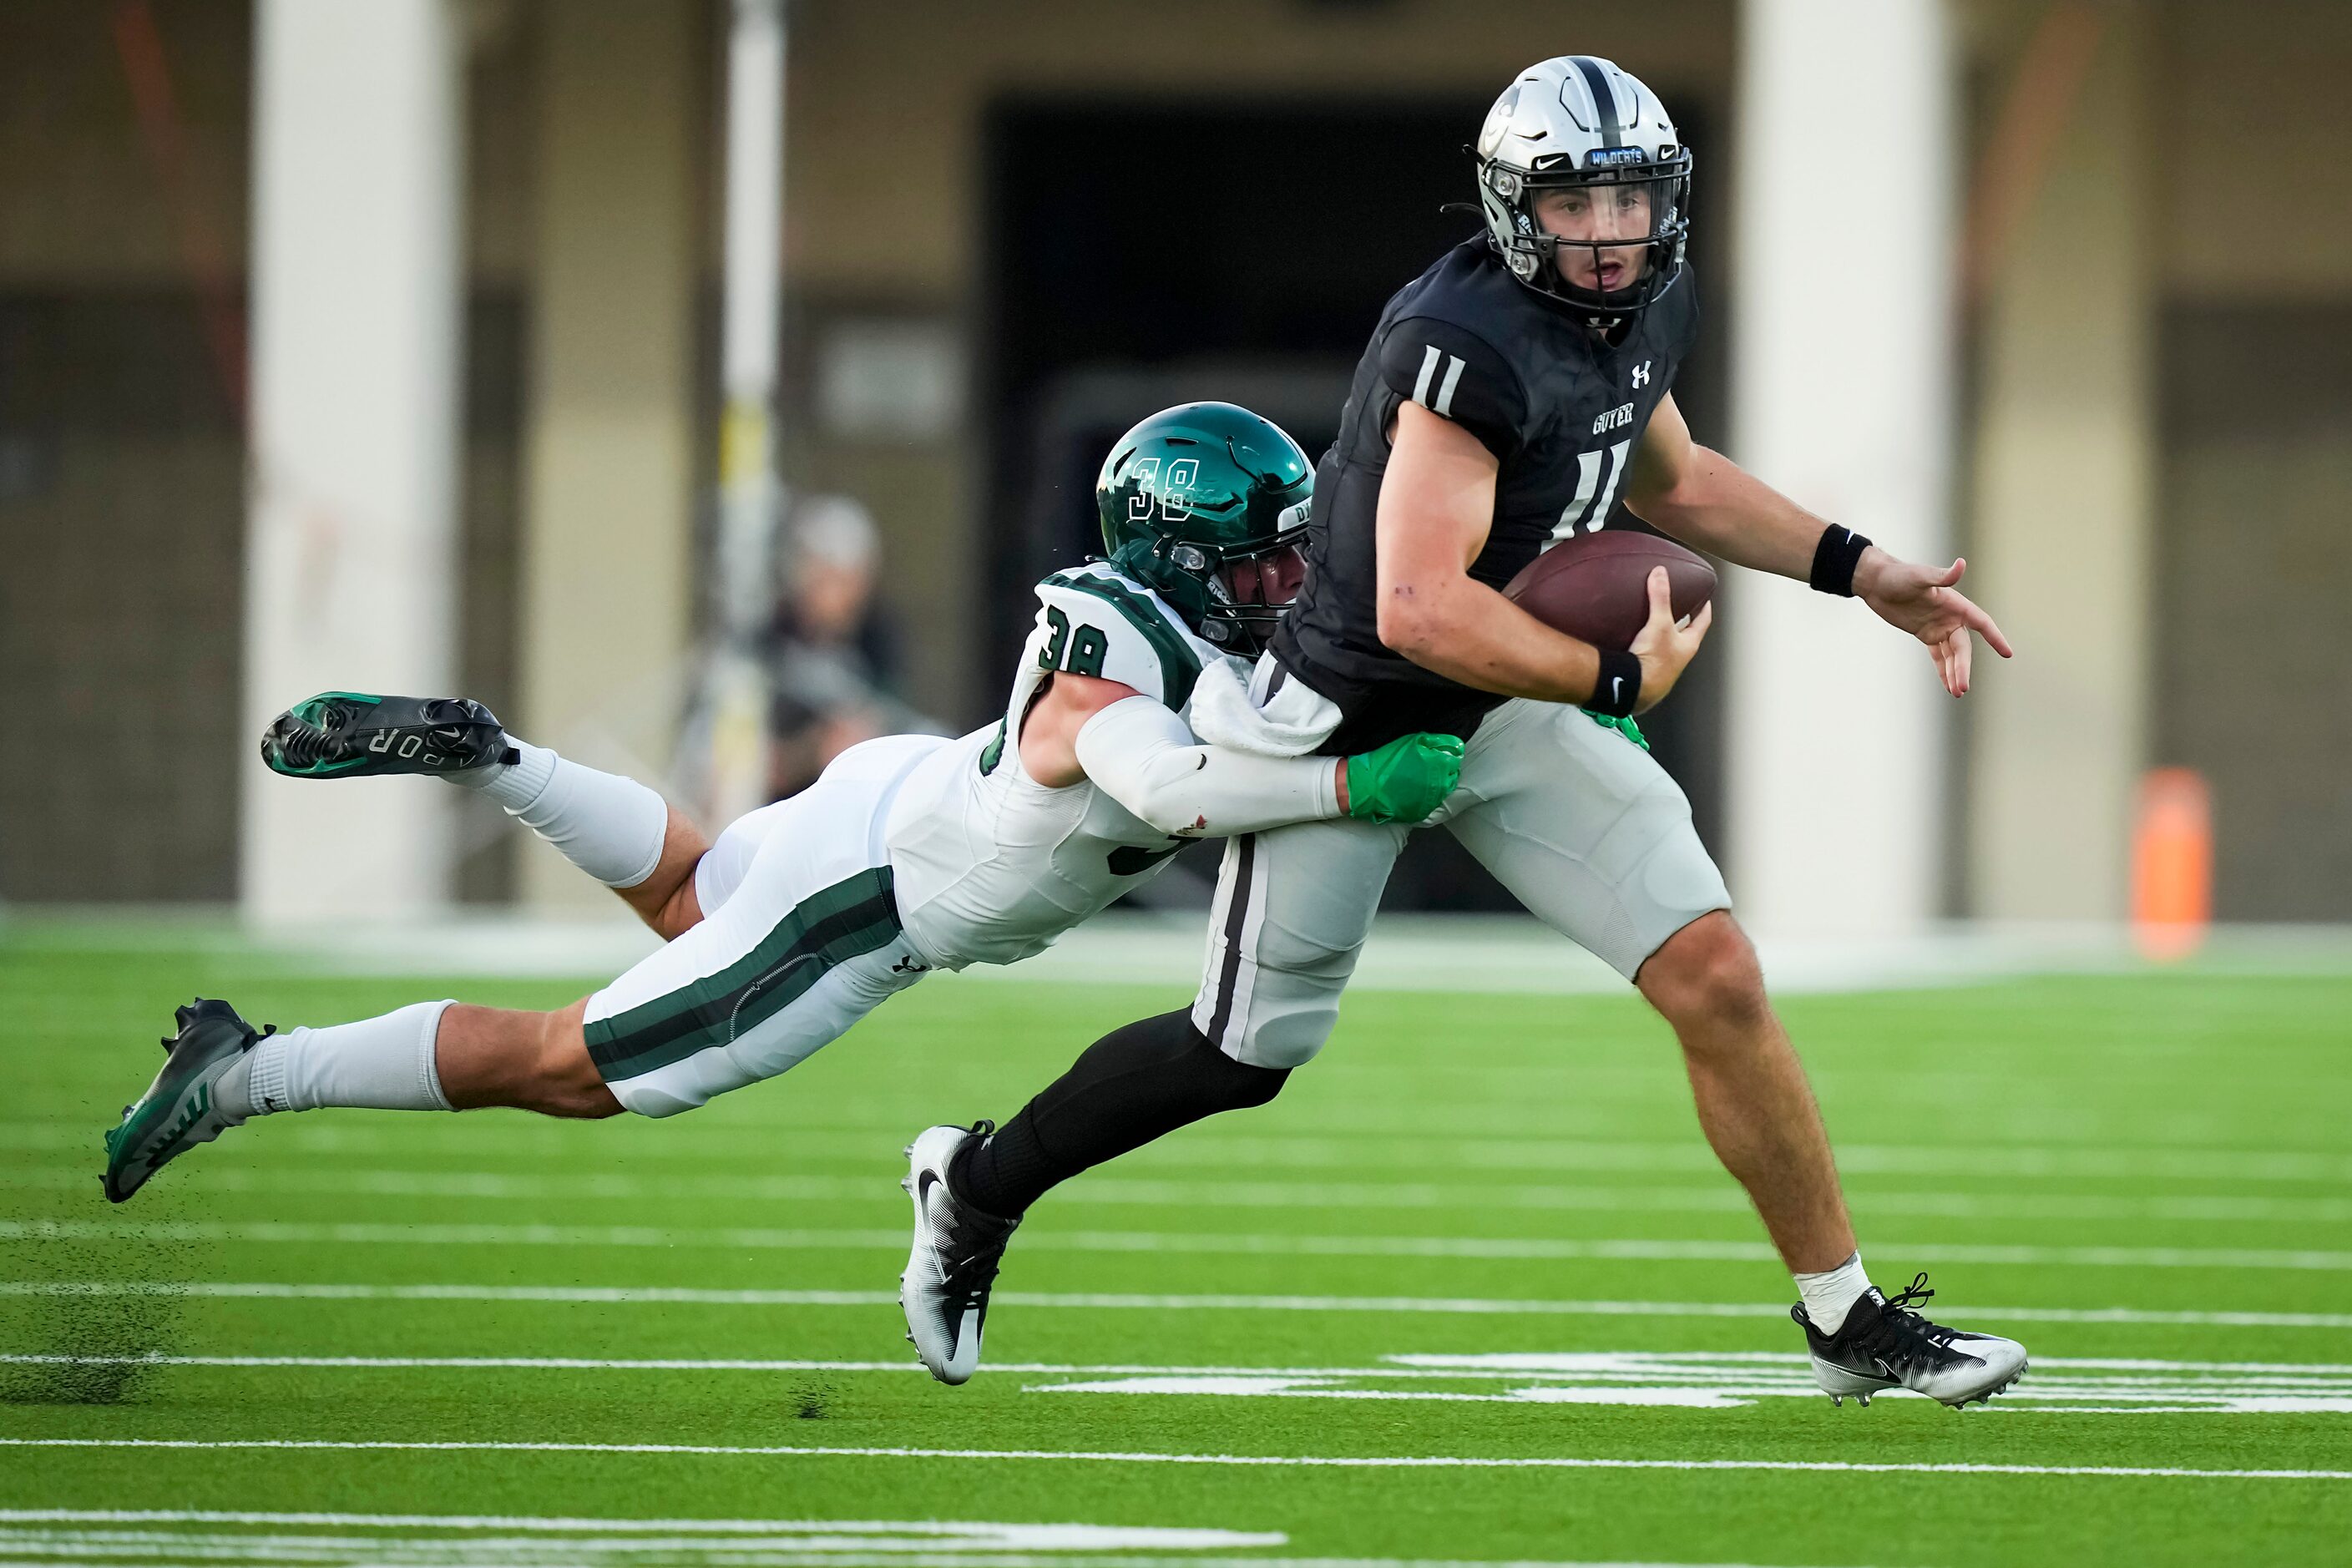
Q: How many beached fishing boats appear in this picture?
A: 0